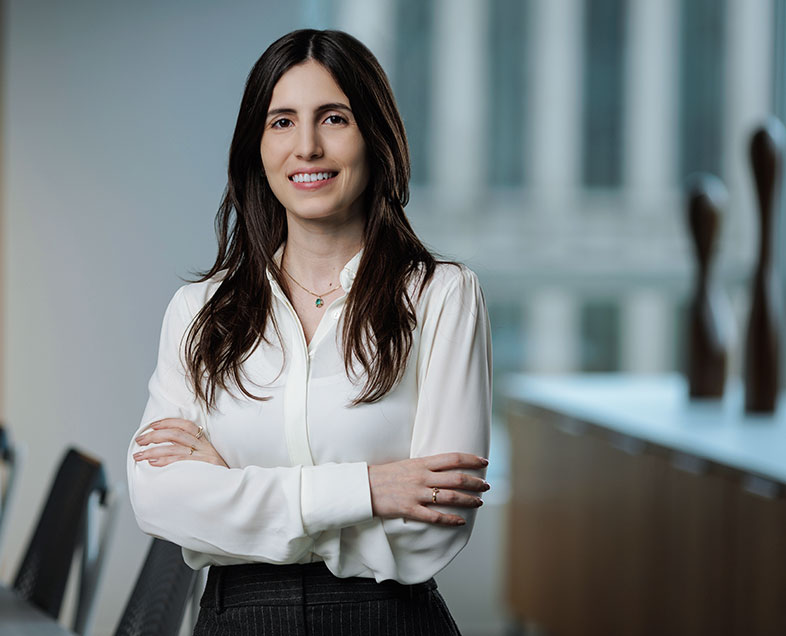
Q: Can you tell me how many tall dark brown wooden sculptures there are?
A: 2